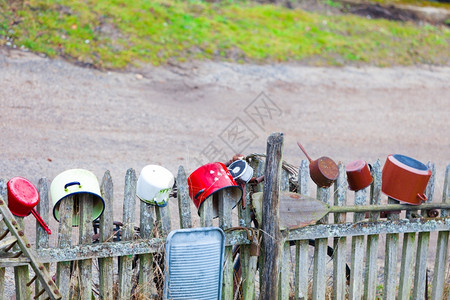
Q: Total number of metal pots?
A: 8